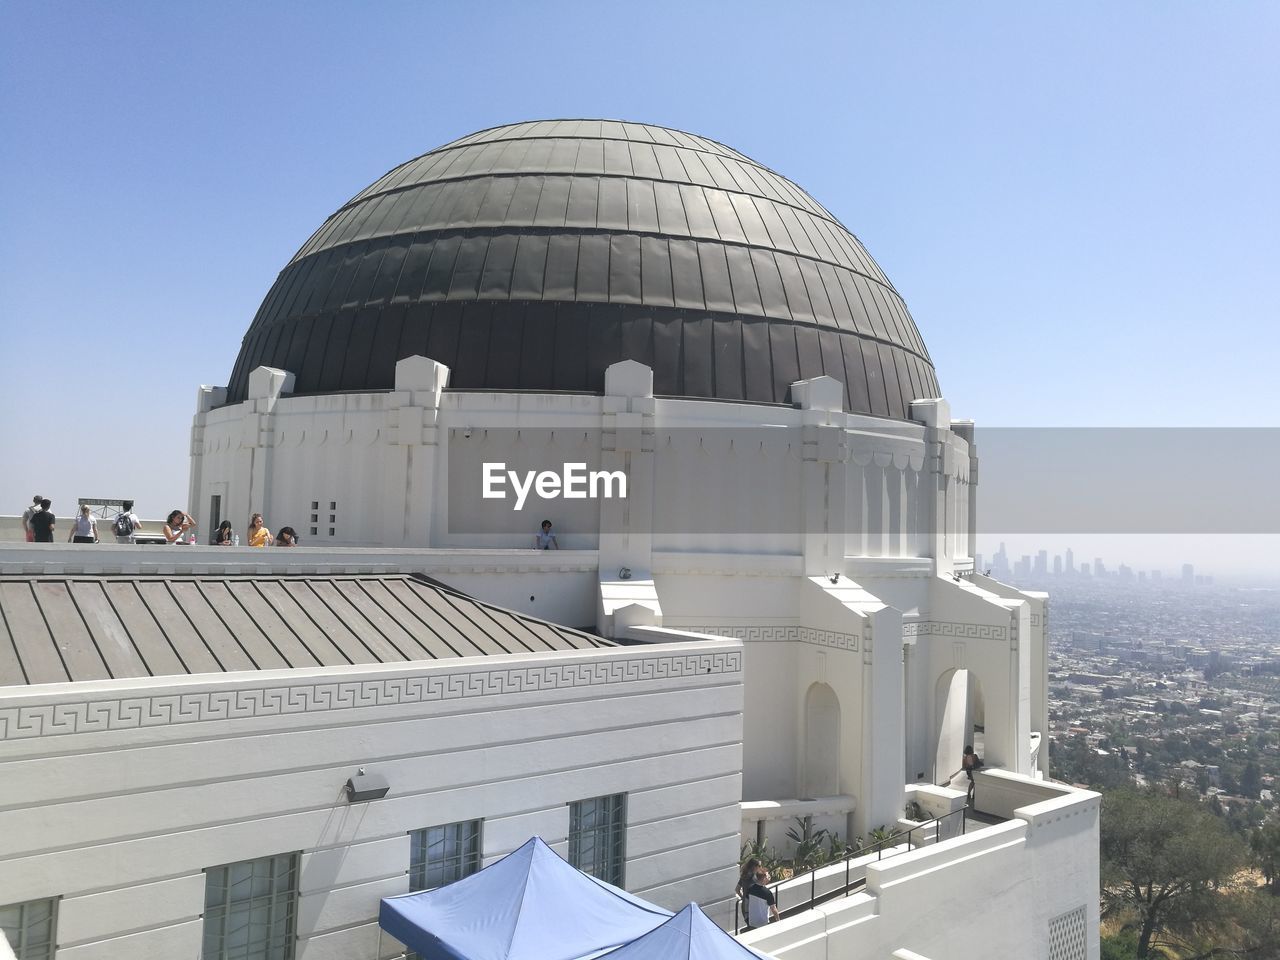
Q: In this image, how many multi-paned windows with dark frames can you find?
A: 4